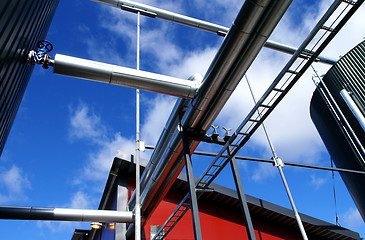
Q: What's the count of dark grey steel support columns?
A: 2